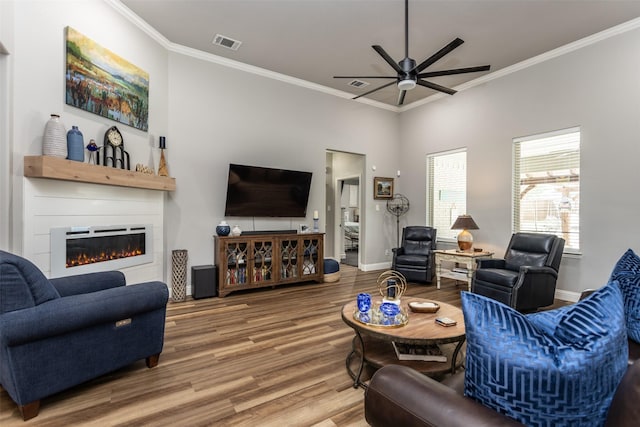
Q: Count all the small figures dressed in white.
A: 0